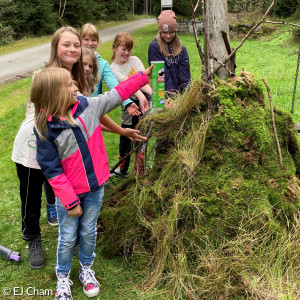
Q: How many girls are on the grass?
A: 6